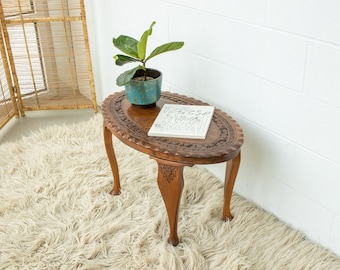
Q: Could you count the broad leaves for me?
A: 5